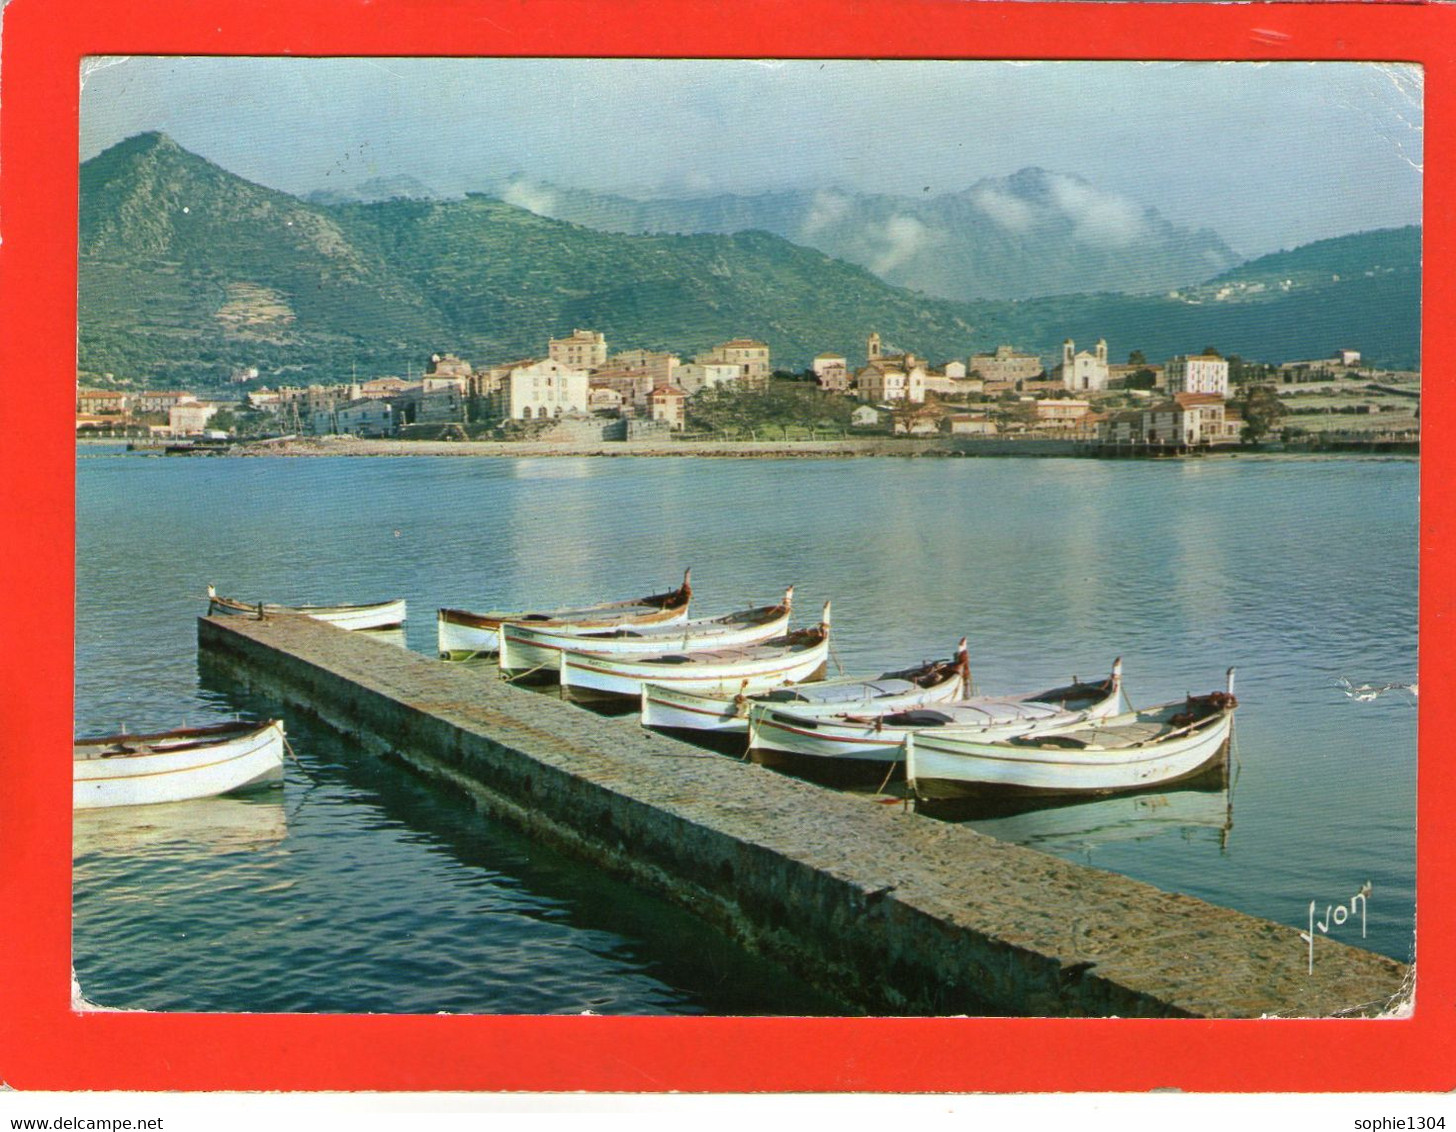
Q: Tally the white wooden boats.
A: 8